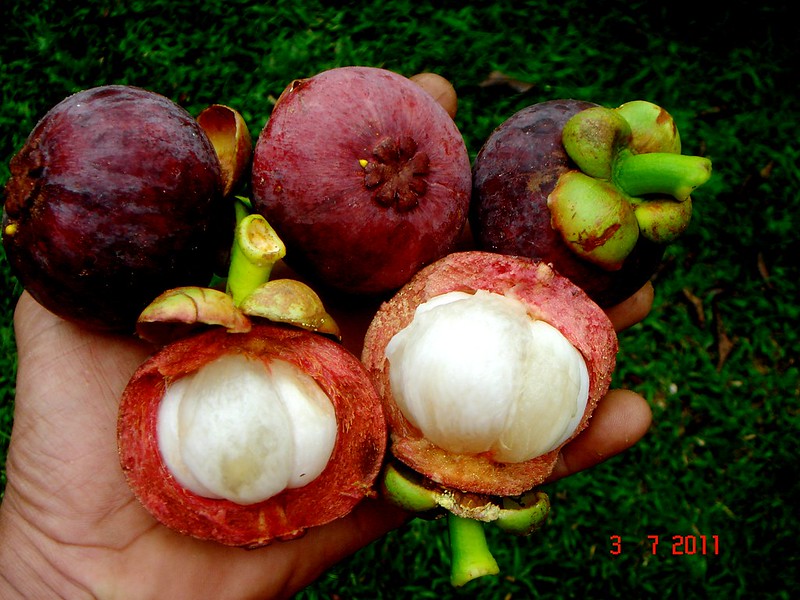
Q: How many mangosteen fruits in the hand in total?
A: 5